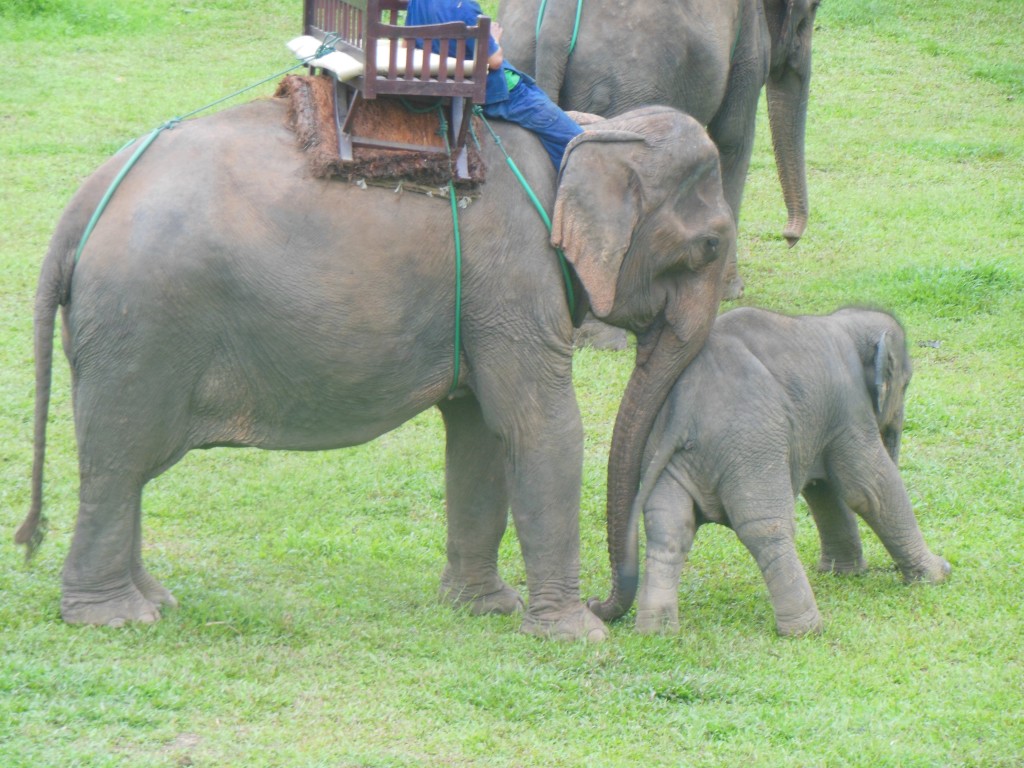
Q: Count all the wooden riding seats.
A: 1